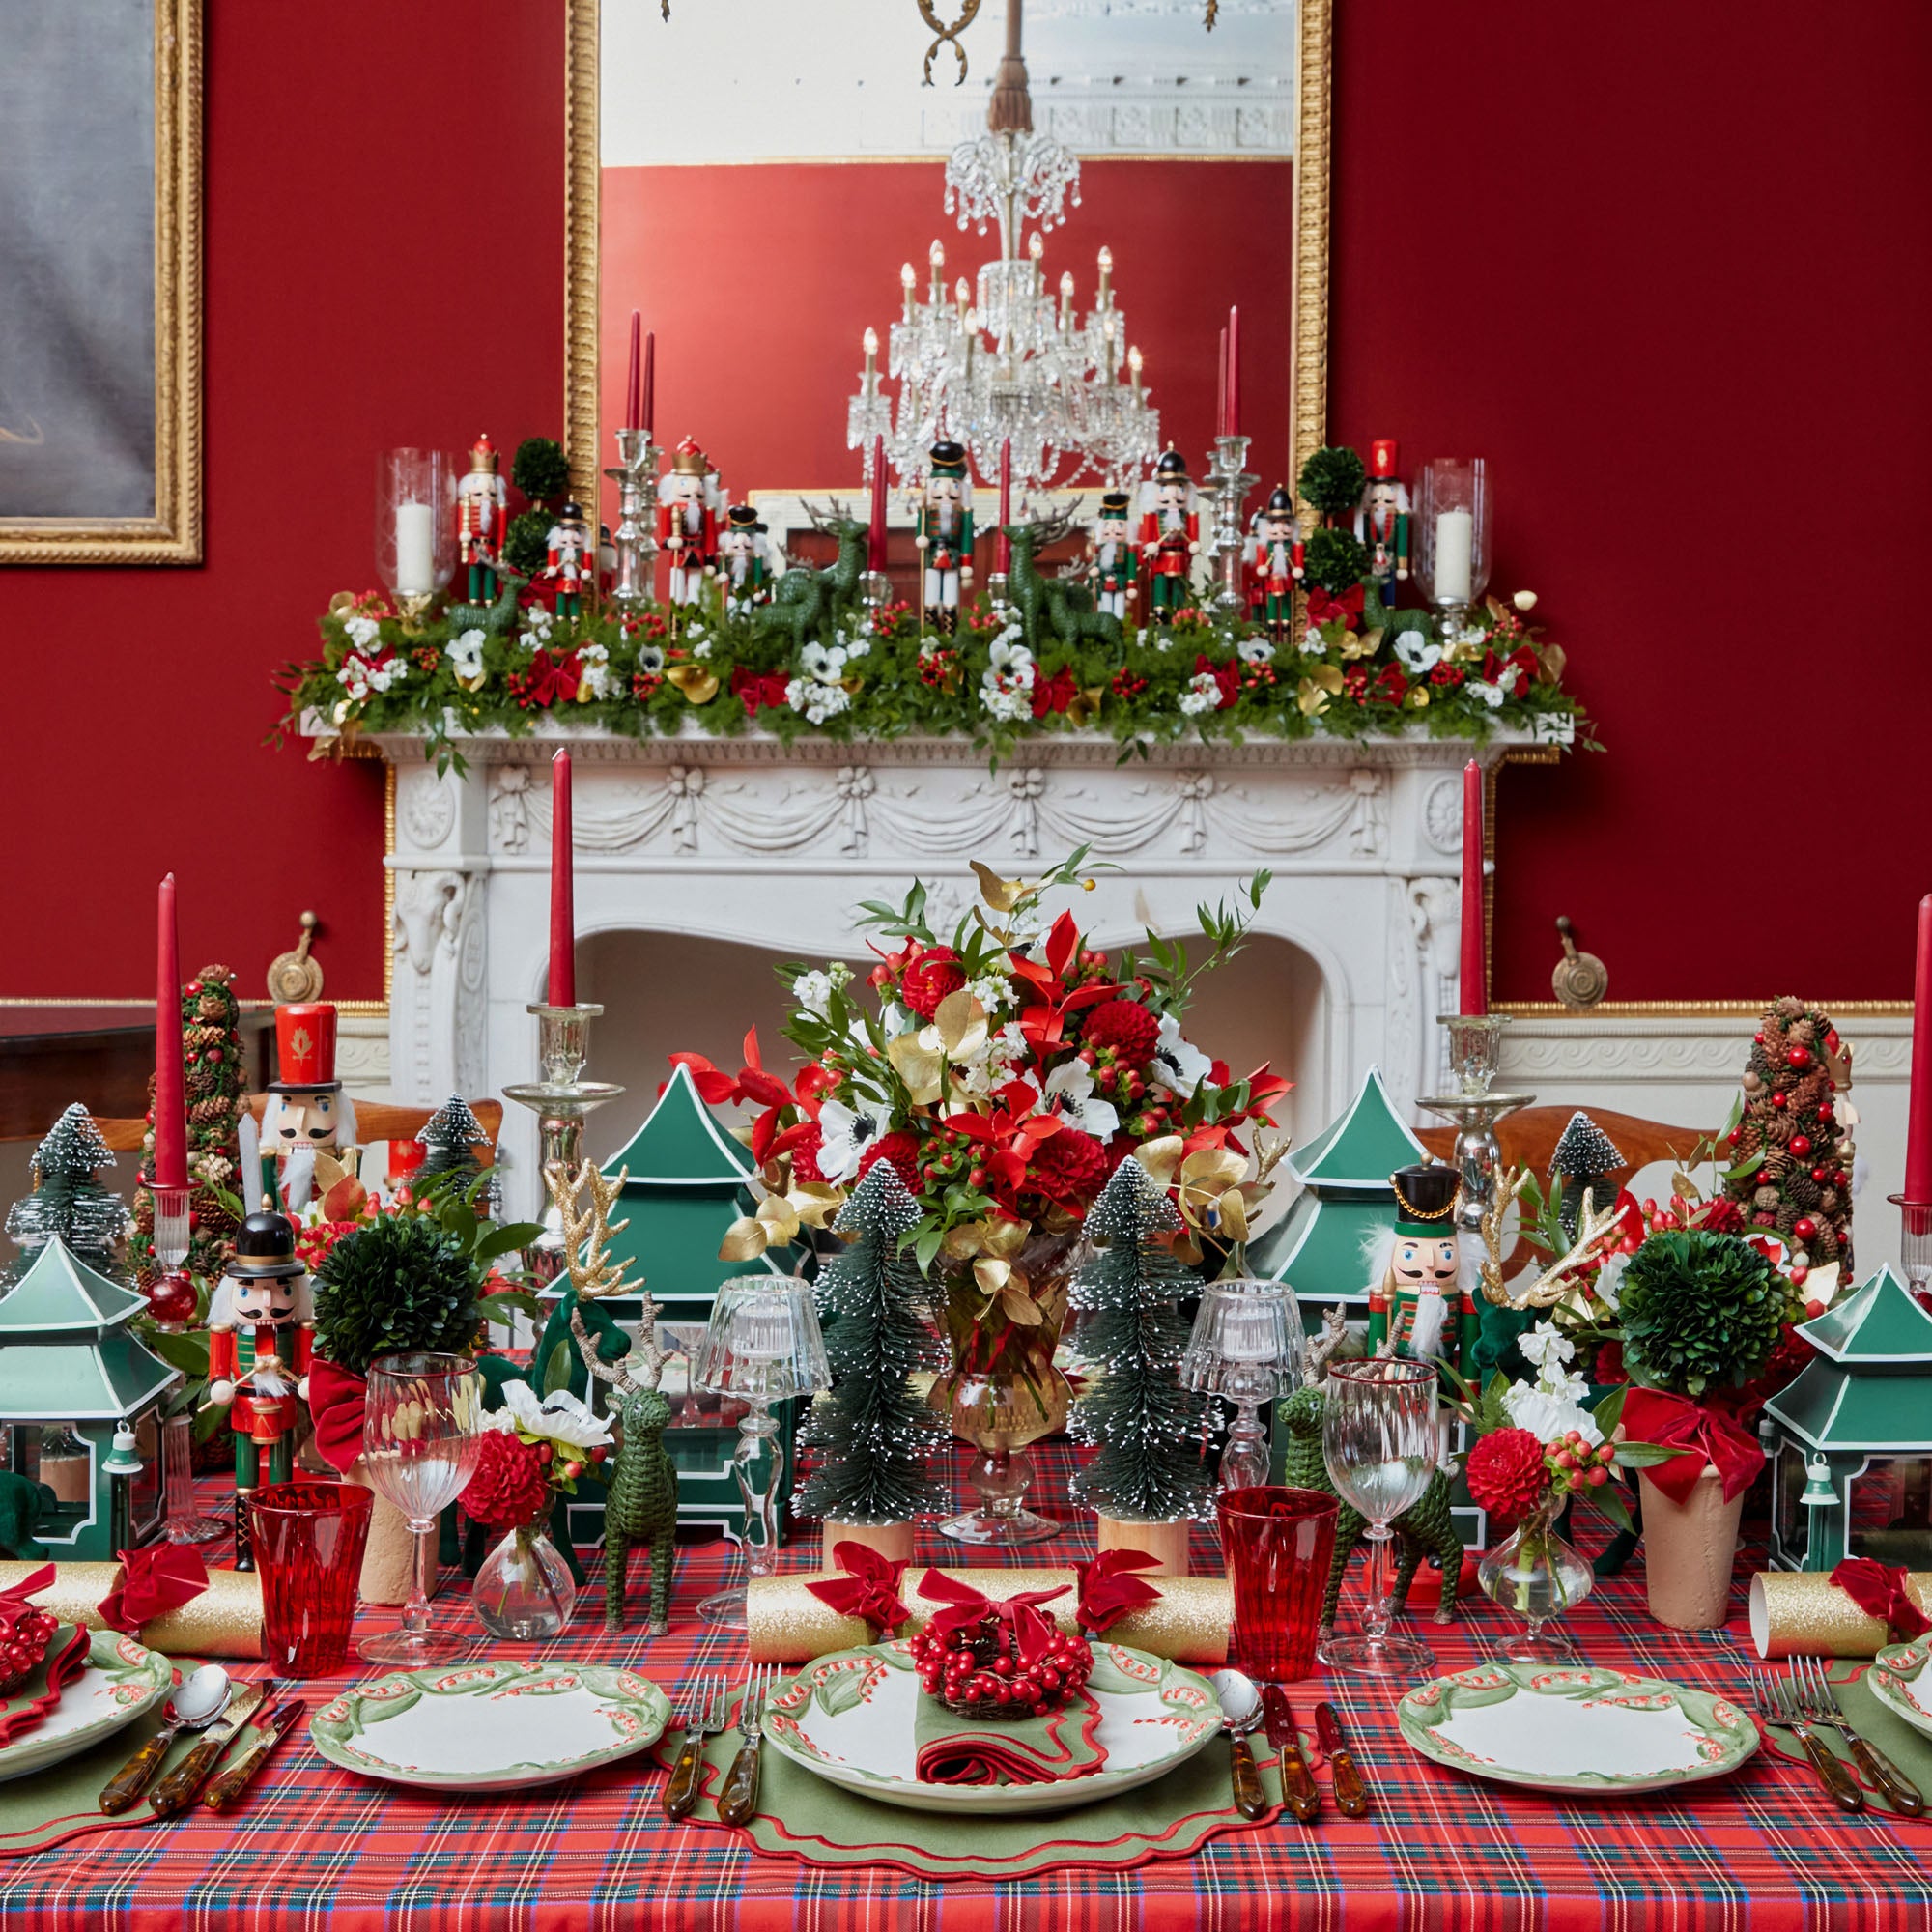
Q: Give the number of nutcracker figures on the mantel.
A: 9